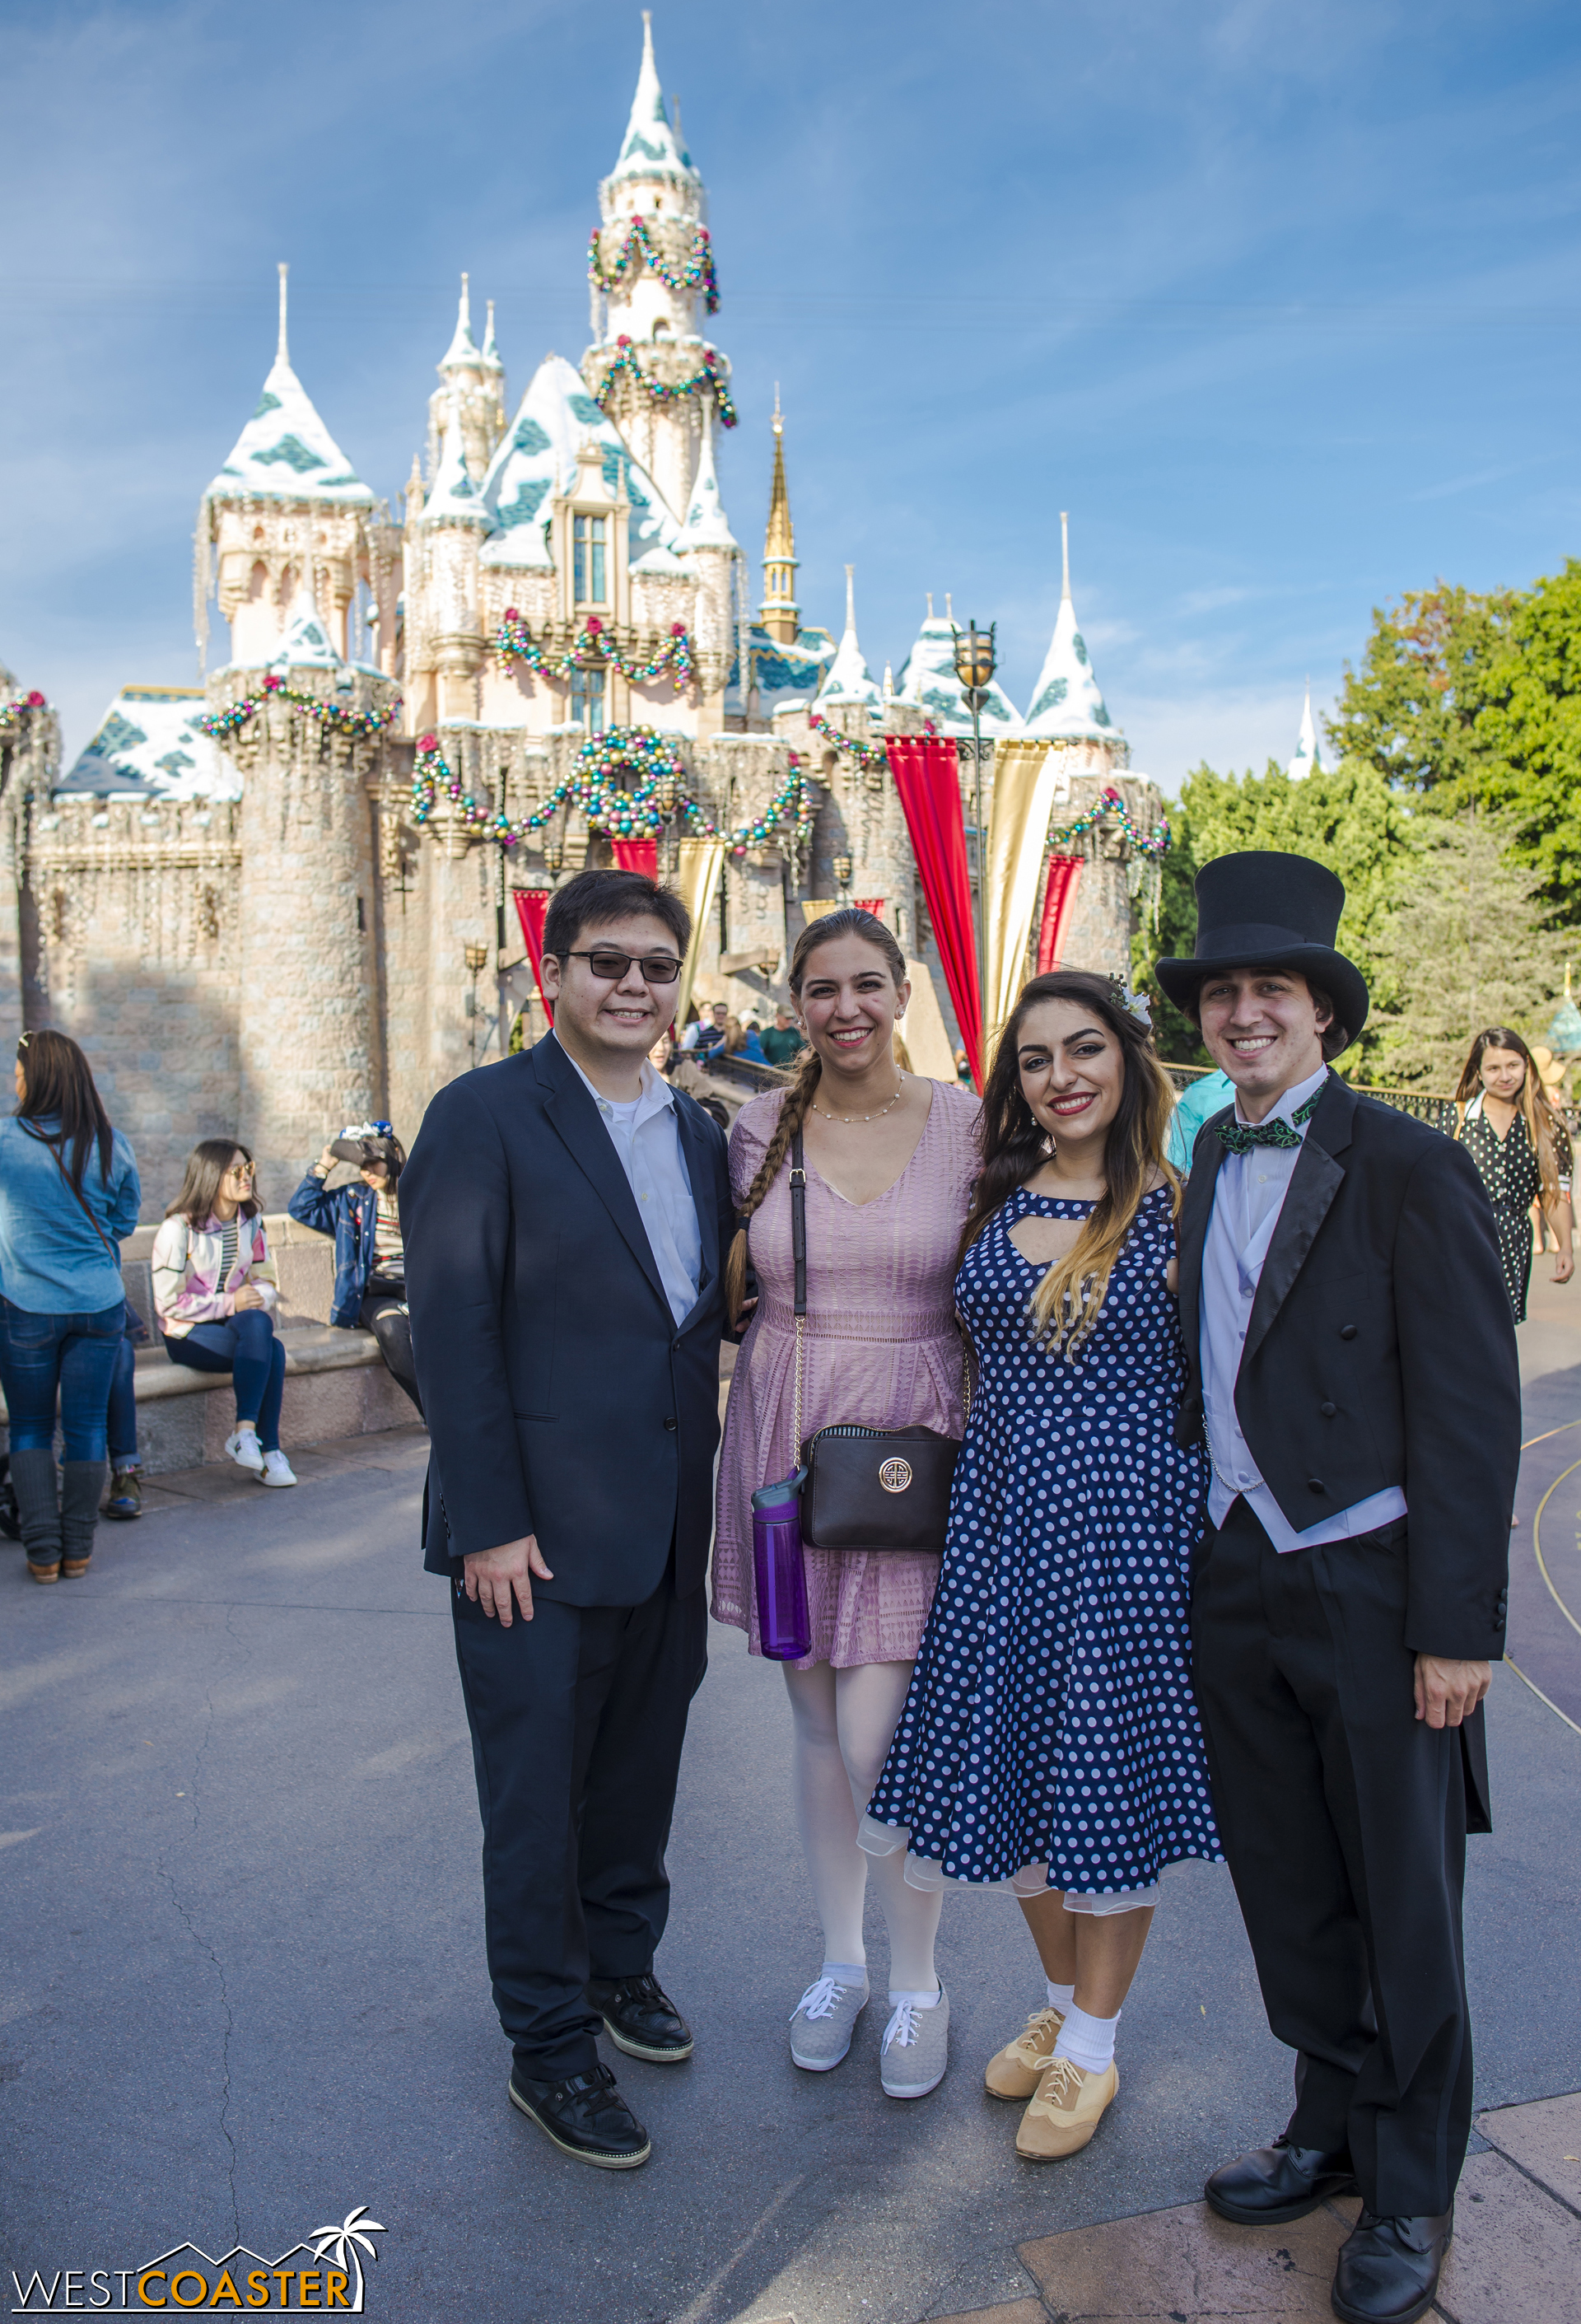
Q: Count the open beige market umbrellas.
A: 0